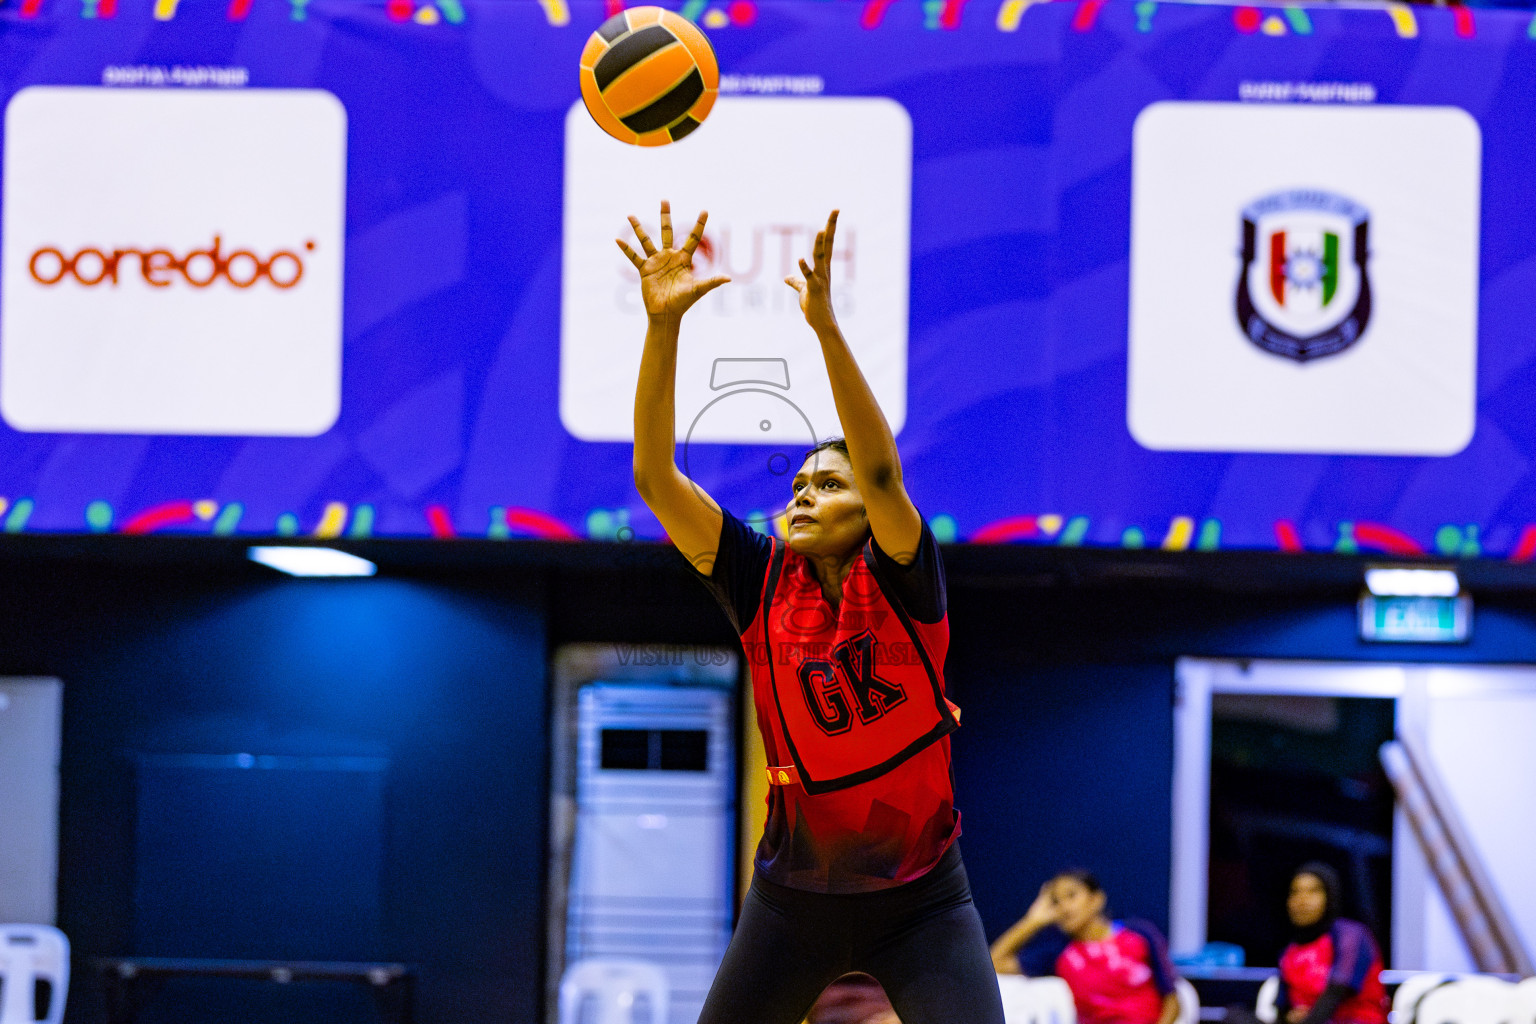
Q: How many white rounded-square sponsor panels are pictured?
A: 3